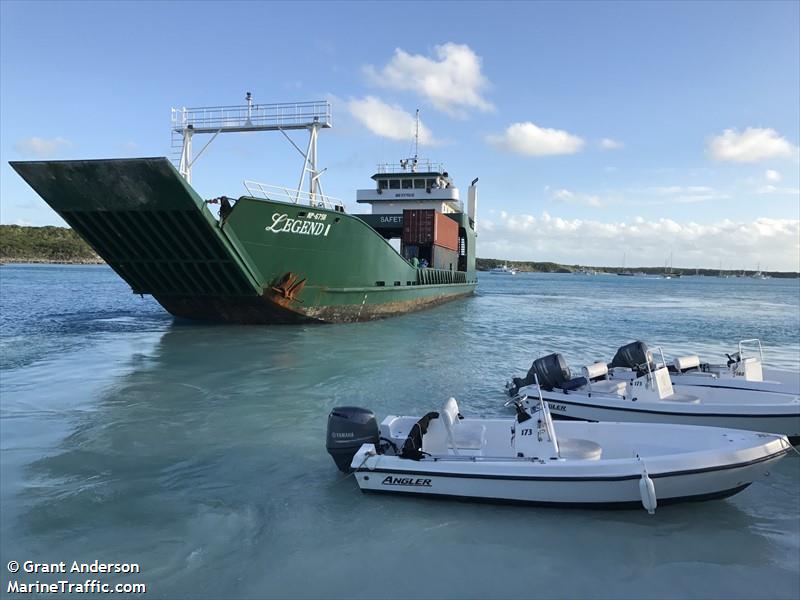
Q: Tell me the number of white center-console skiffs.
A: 3